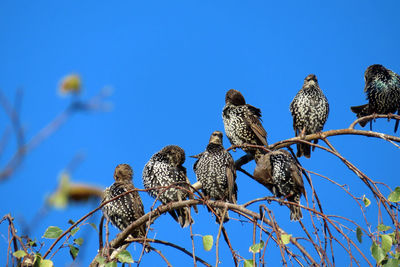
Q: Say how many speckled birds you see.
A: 7